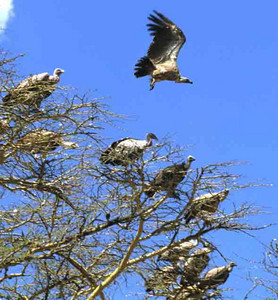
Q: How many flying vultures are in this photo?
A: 1